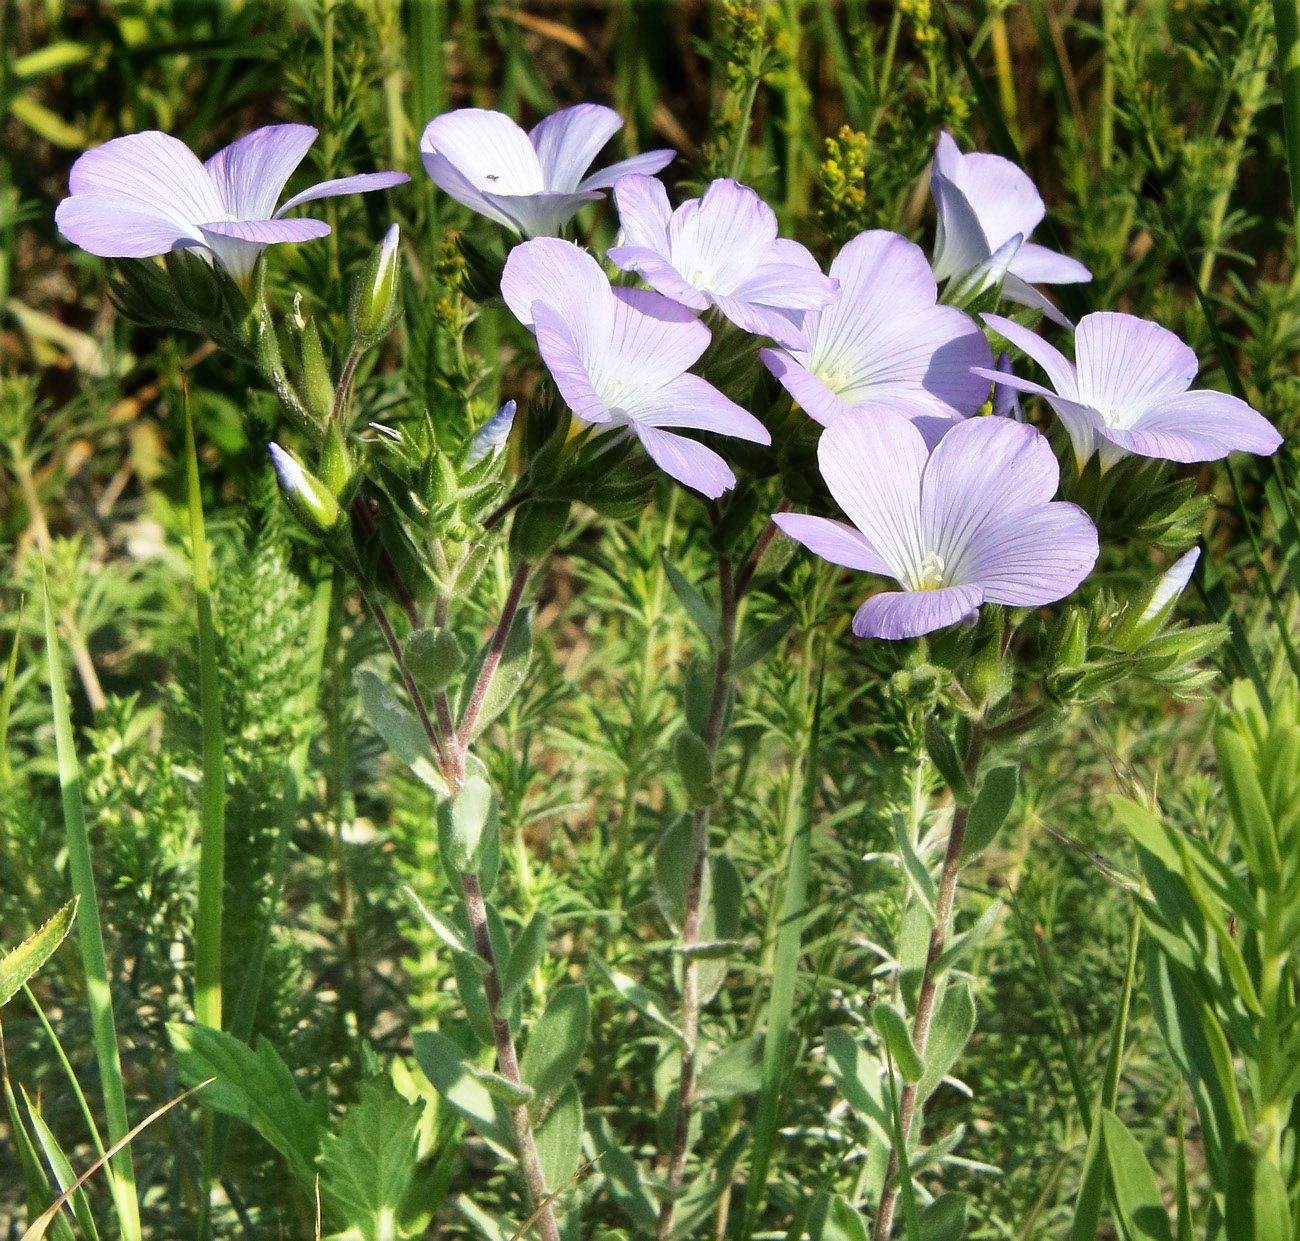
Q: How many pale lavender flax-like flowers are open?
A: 8